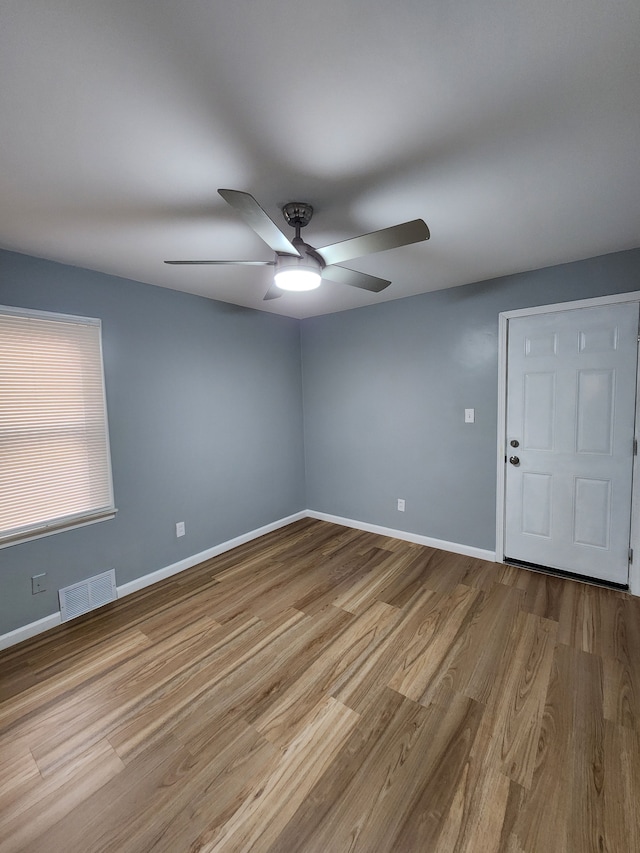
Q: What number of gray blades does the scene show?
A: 5